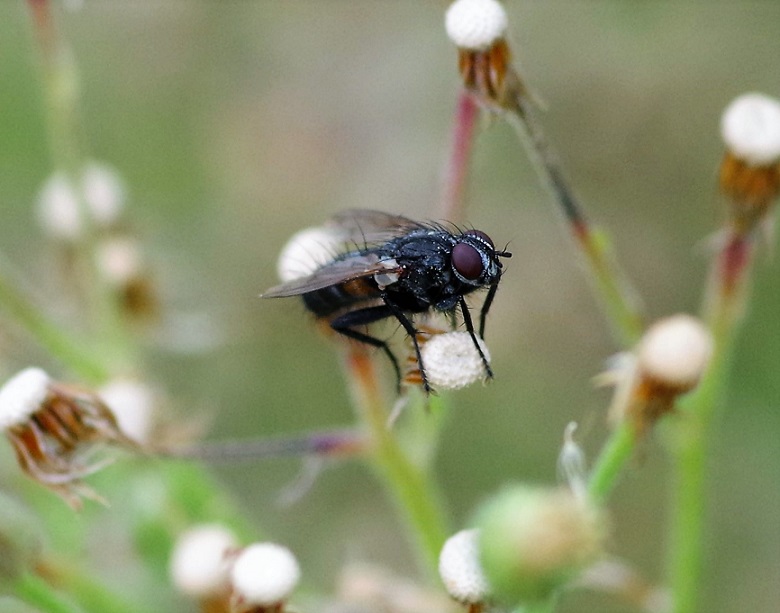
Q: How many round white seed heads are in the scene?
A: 13